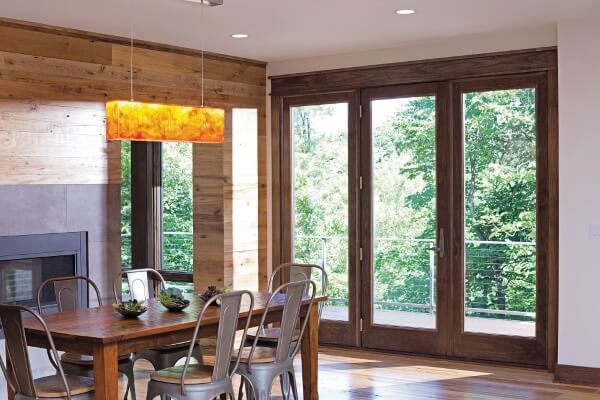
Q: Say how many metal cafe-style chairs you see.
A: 6